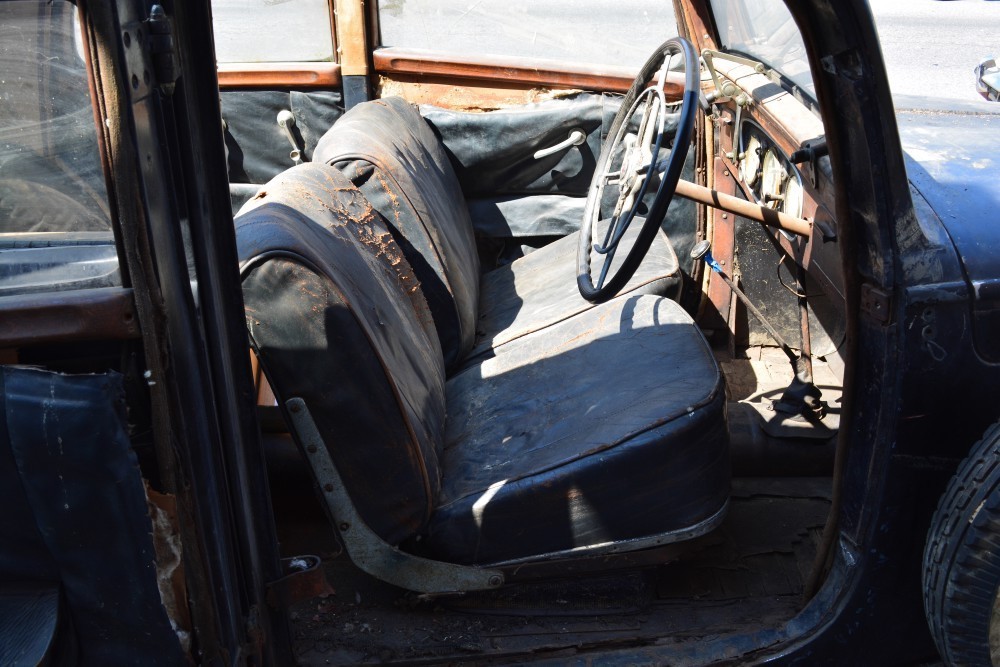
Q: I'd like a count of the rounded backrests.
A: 2